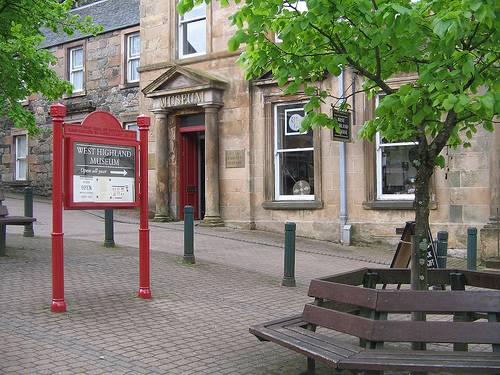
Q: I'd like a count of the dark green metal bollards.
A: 6